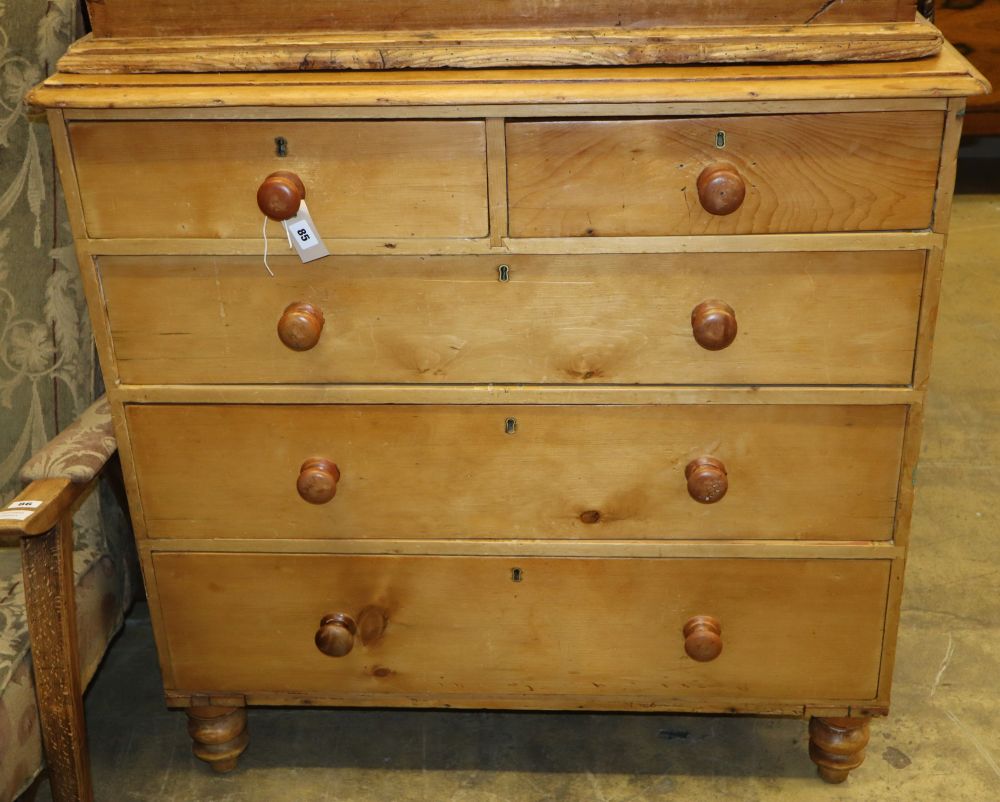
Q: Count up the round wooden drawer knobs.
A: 8